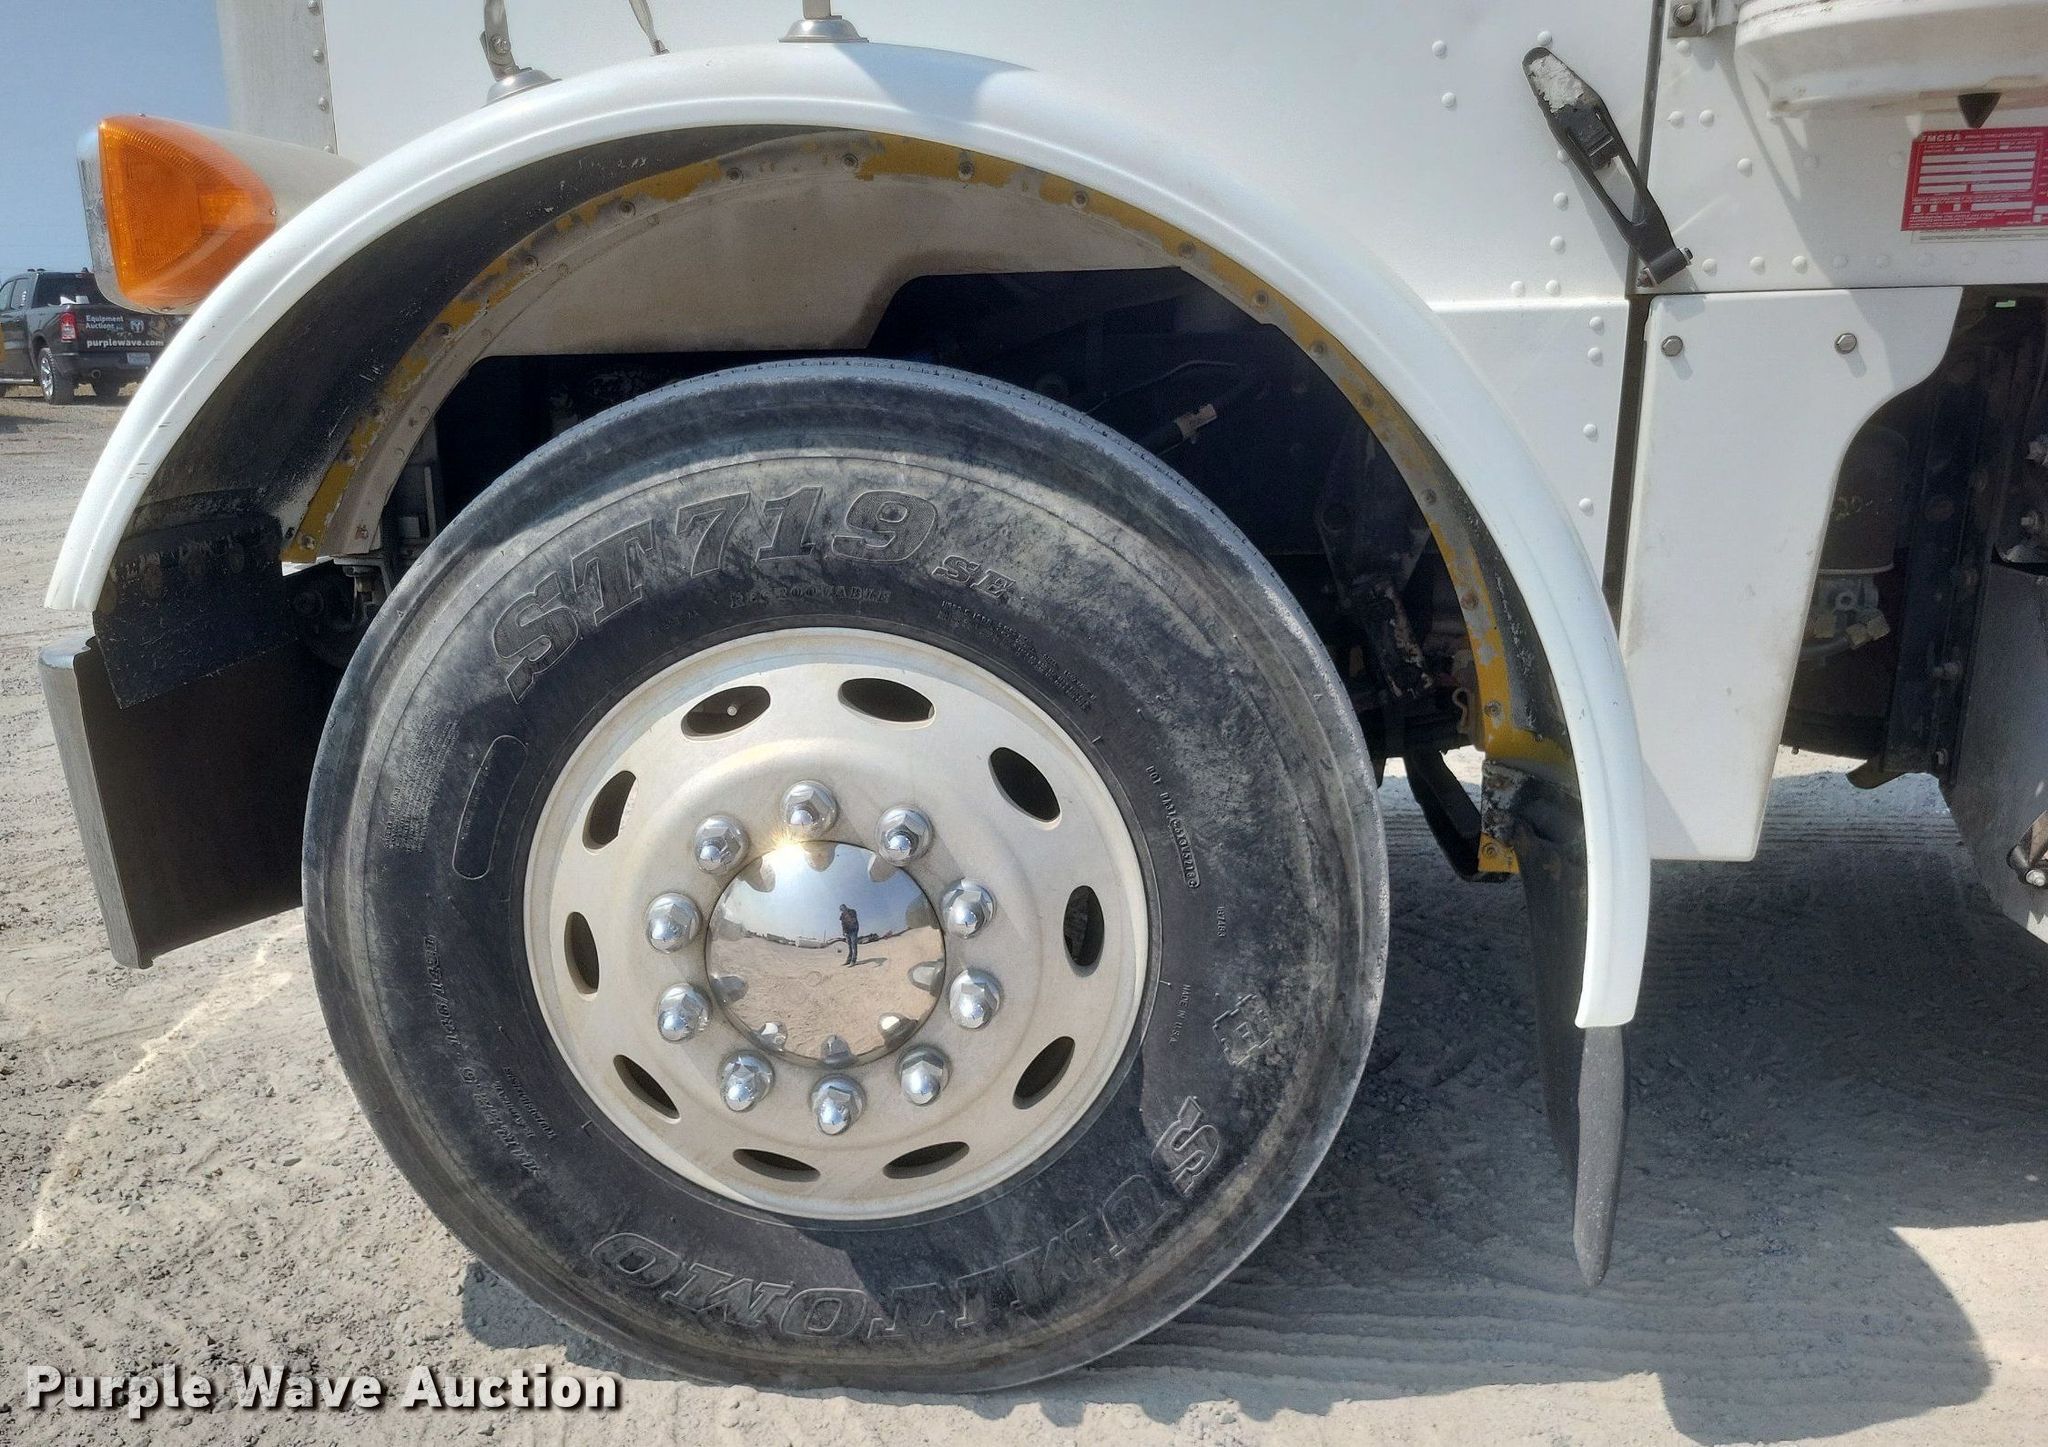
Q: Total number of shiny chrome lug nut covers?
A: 10